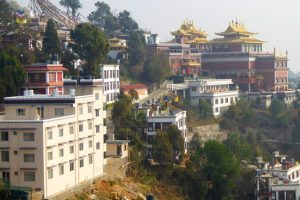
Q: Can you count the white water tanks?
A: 3